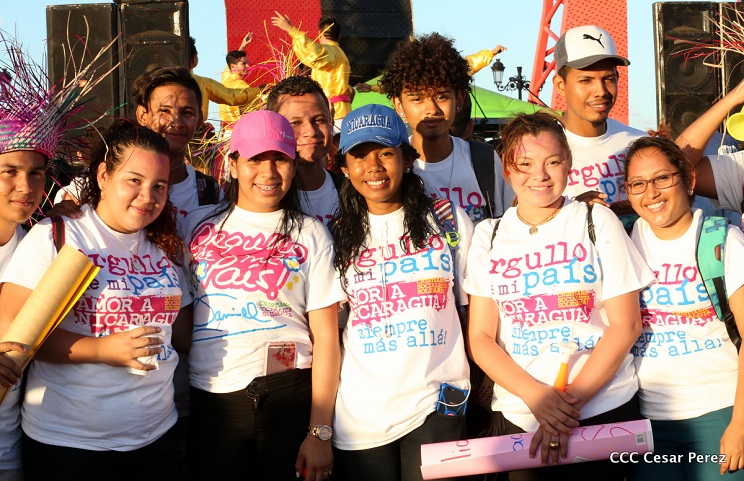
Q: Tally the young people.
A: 10